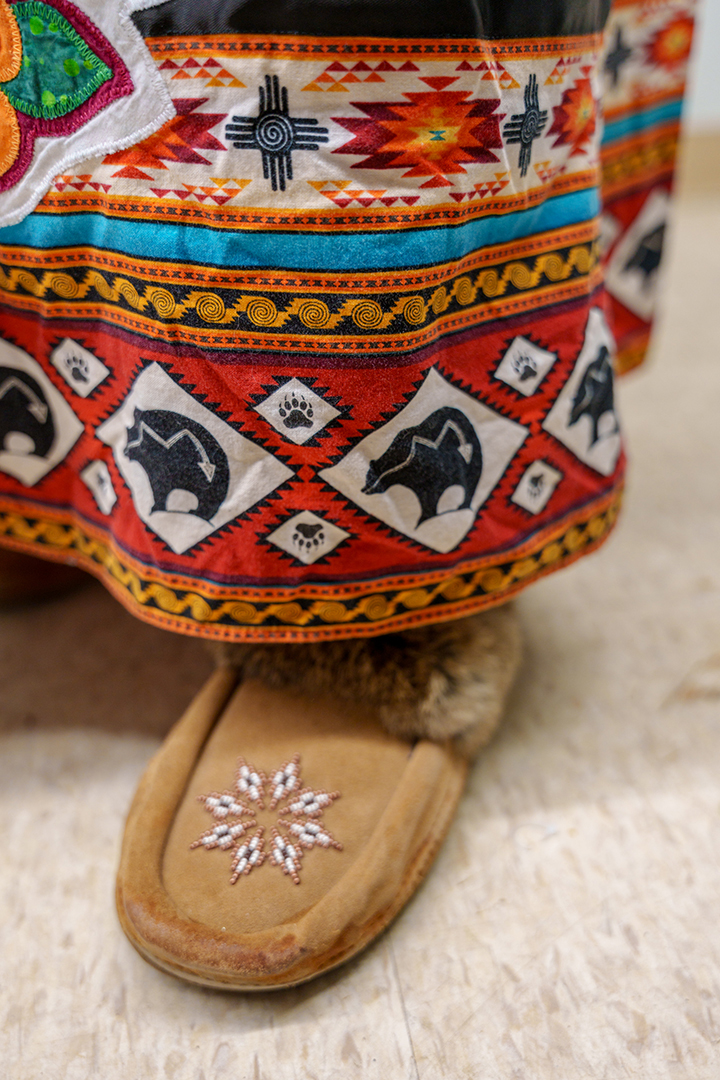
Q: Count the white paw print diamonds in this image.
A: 6